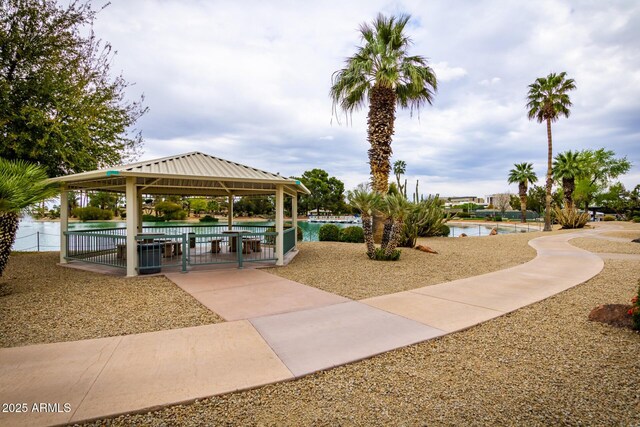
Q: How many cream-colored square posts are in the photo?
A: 6